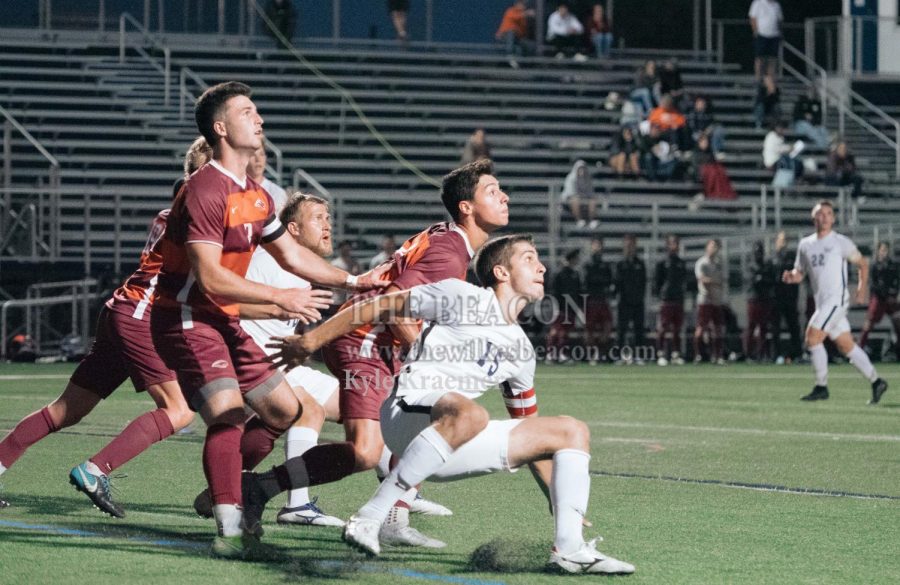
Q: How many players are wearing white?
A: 4